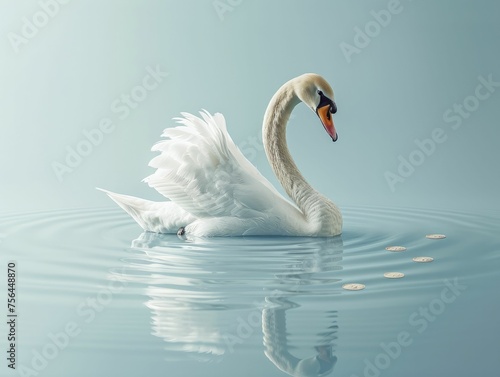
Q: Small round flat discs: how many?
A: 5